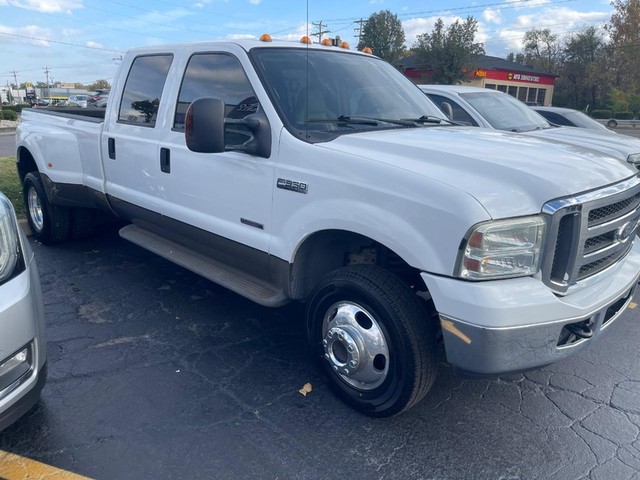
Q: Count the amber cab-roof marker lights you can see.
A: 5